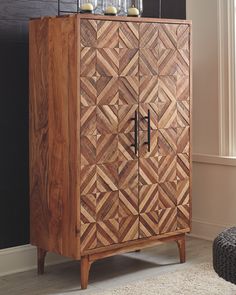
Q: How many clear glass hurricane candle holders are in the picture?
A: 3